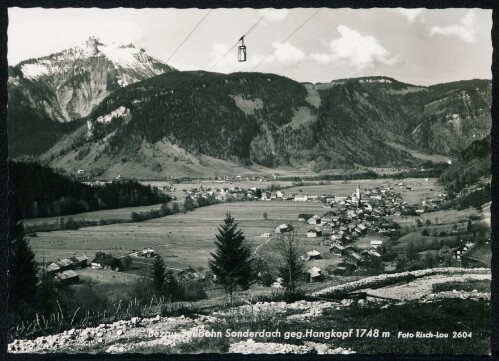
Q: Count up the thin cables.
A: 3